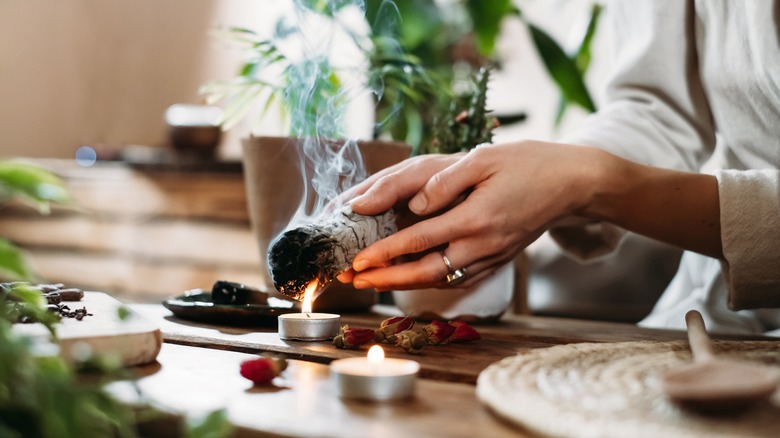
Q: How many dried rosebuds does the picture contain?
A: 6